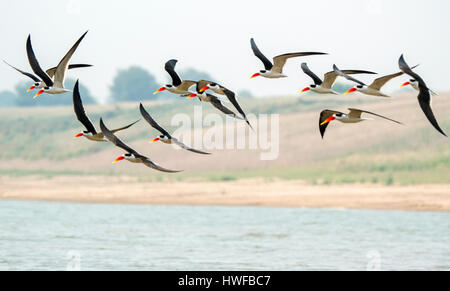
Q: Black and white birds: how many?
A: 13